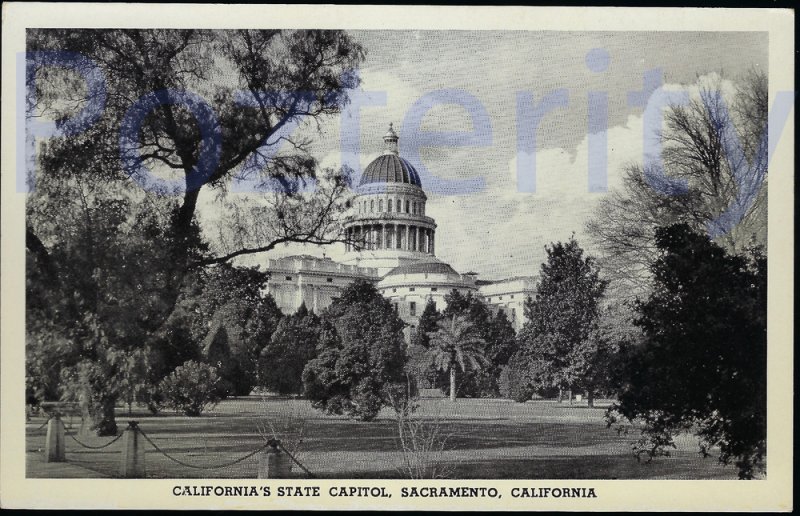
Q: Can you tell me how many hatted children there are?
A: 0